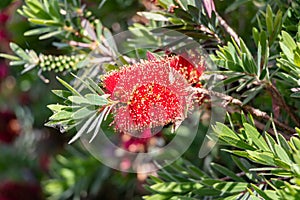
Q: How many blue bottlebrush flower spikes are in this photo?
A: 0